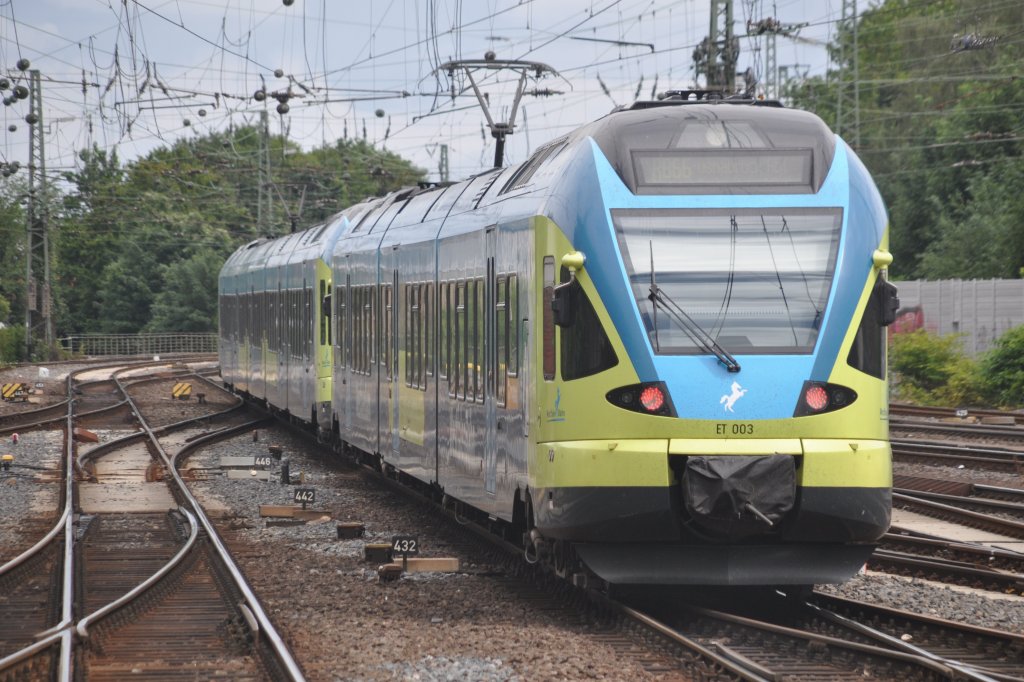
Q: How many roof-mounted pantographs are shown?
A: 2